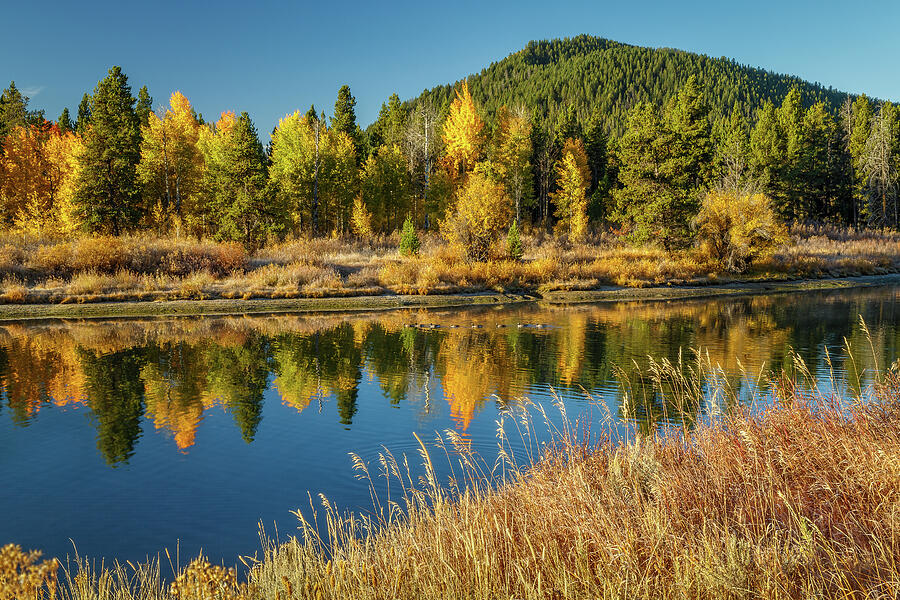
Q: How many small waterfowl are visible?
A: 8